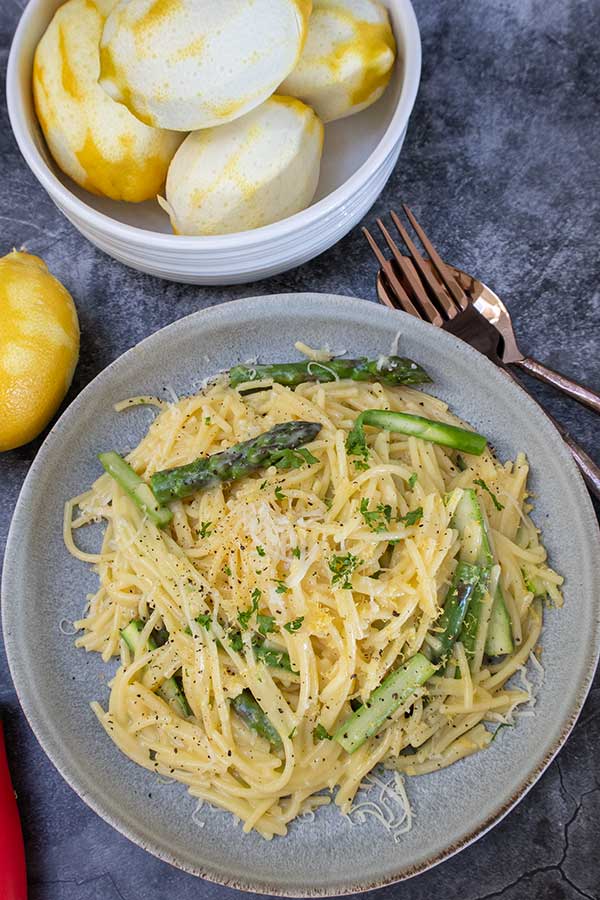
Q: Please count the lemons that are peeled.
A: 4